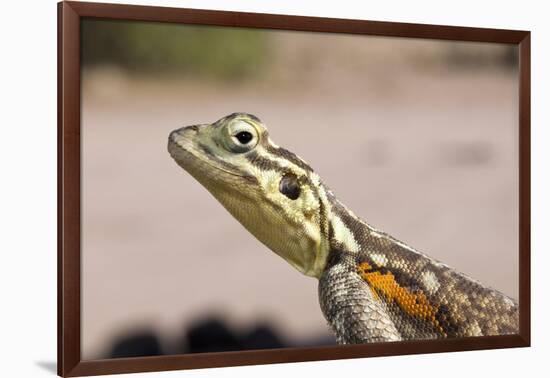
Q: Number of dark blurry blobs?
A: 3